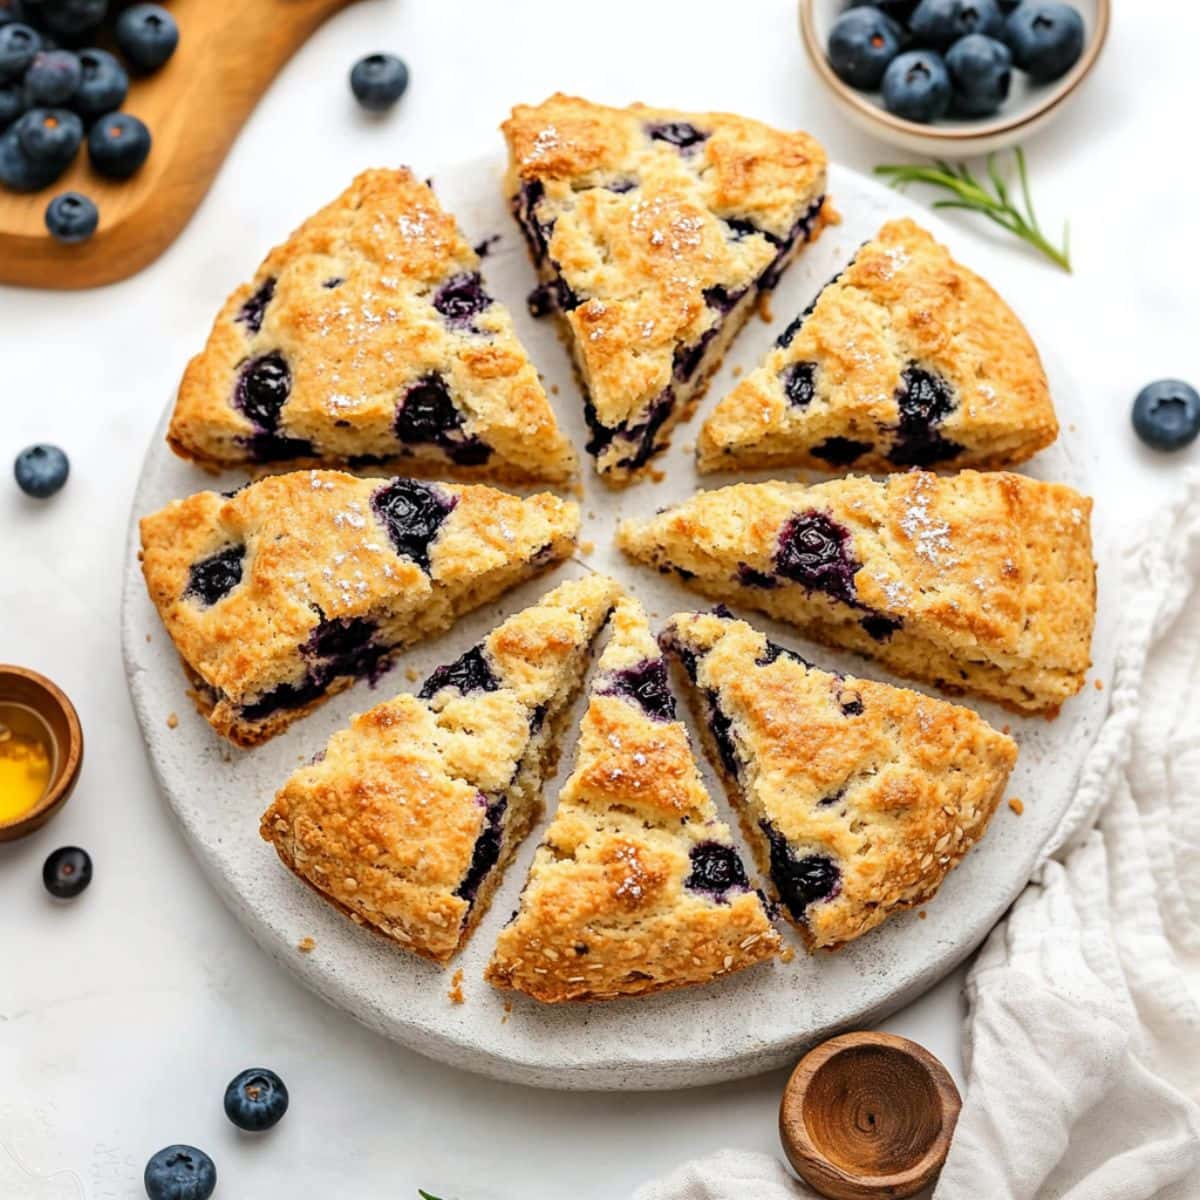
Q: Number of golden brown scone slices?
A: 8